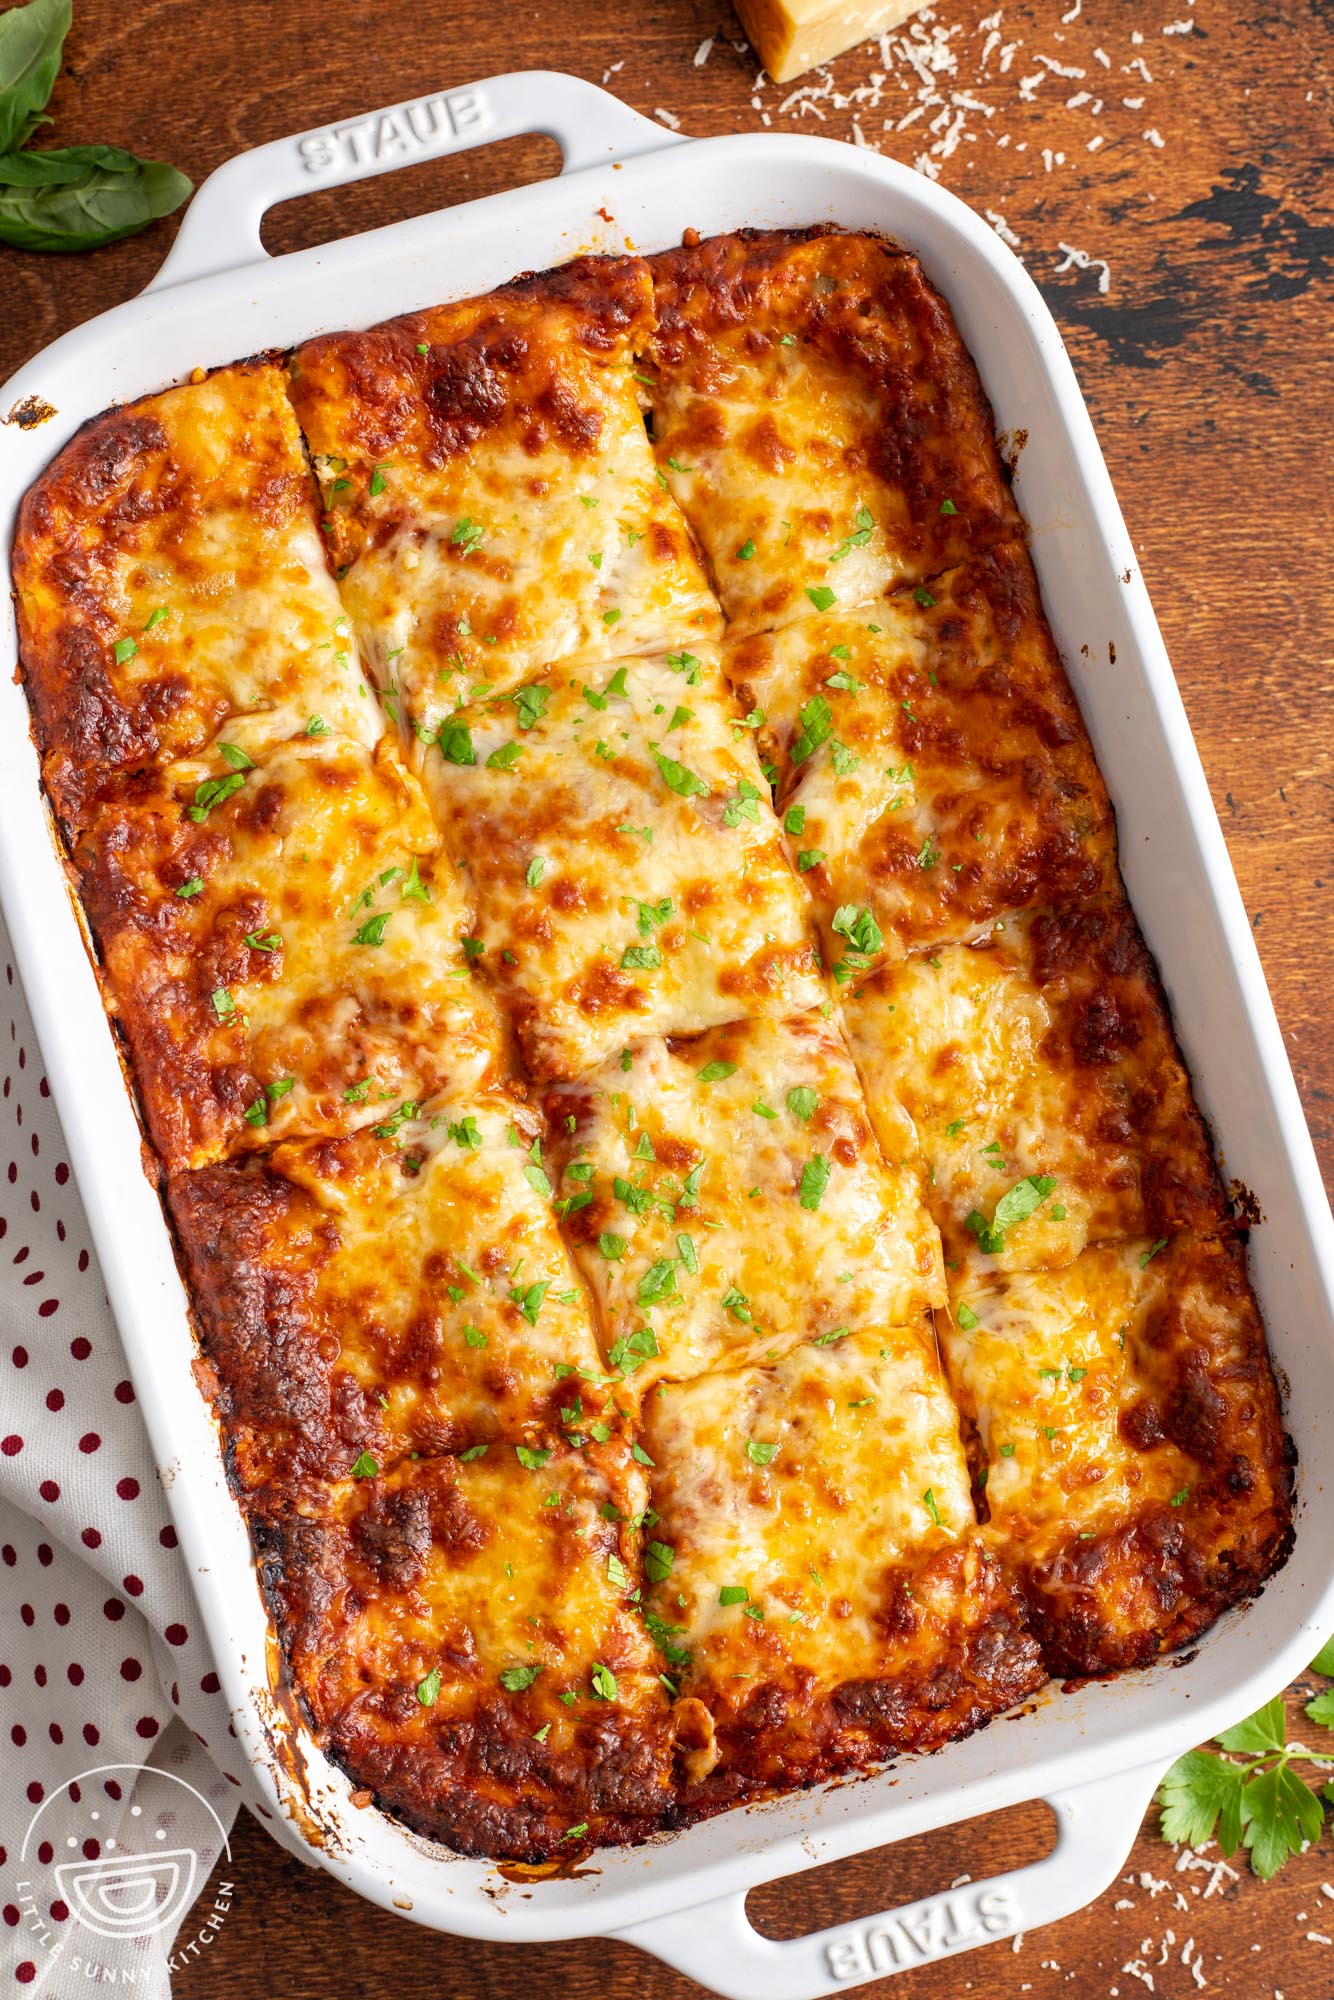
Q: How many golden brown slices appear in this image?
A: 12